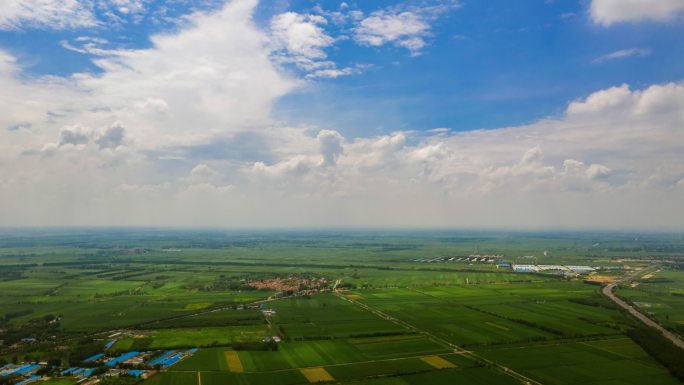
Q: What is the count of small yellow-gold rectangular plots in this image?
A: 3